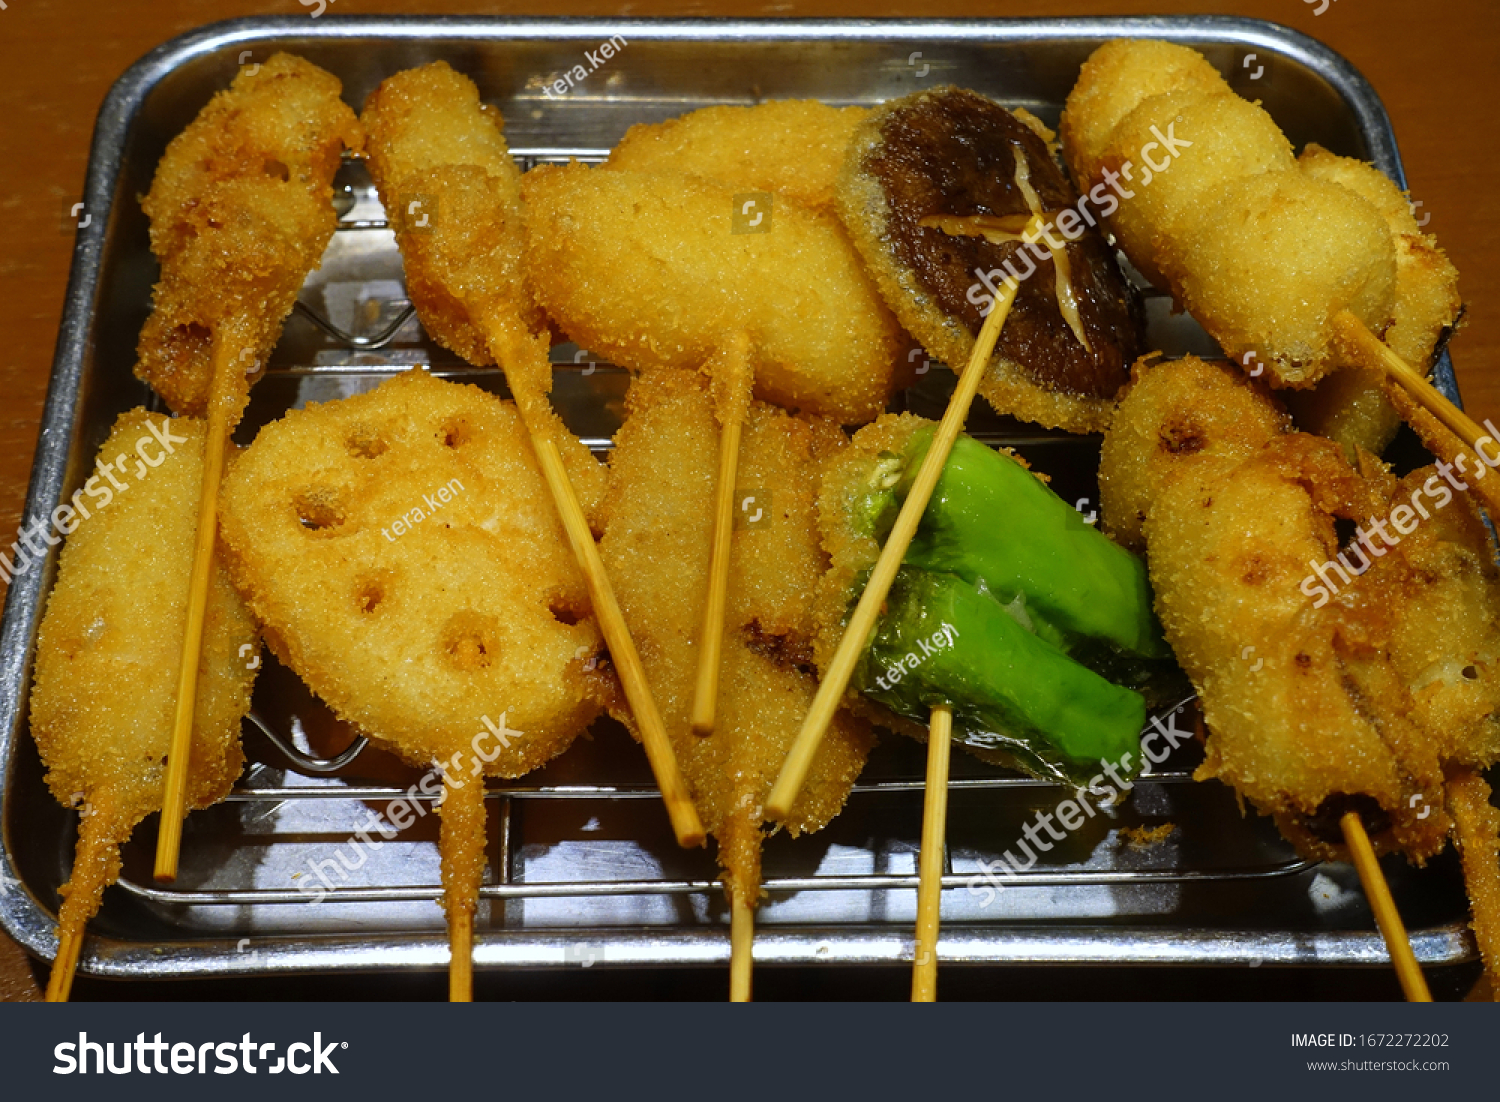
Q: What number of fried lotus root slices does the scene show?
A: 1